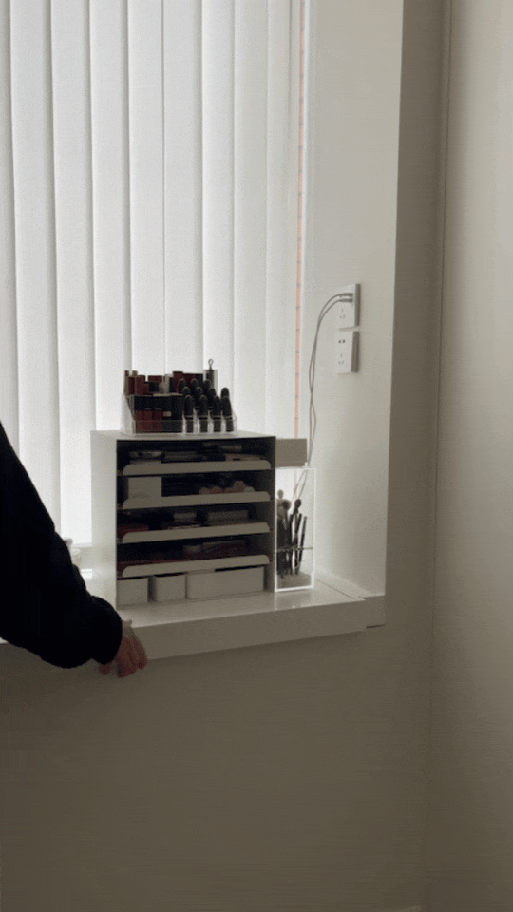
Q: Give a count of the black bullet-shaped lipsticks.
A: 11